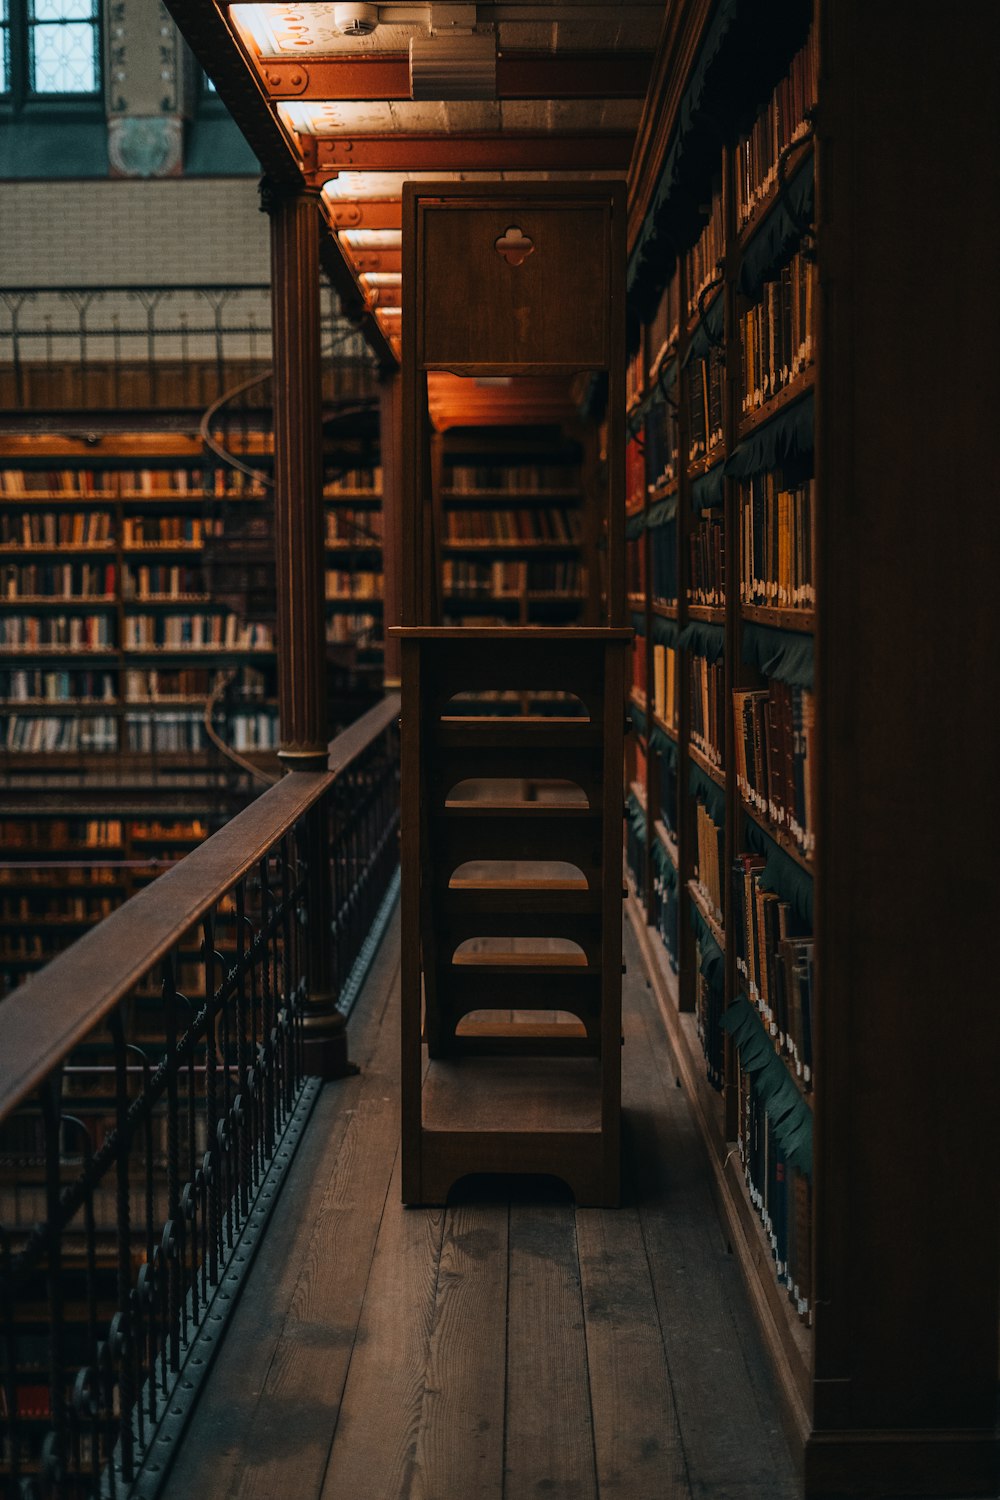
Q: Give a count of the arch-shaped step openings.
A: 5